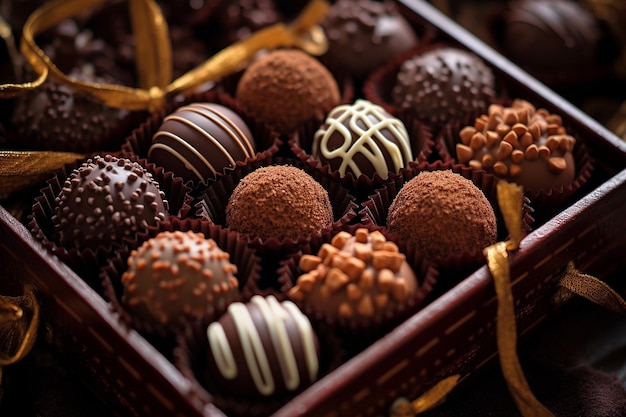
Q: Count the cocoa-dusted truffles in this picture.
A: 3